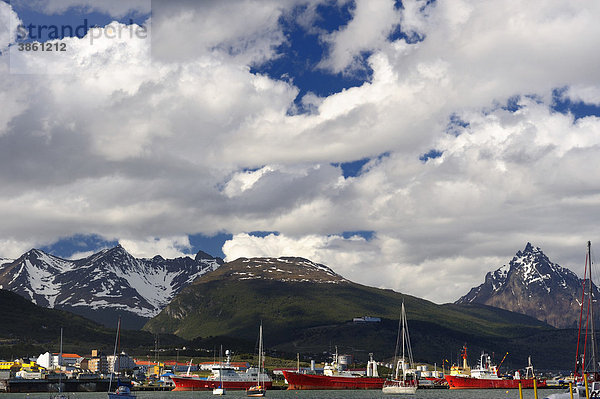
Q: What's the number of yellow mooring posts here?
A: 4